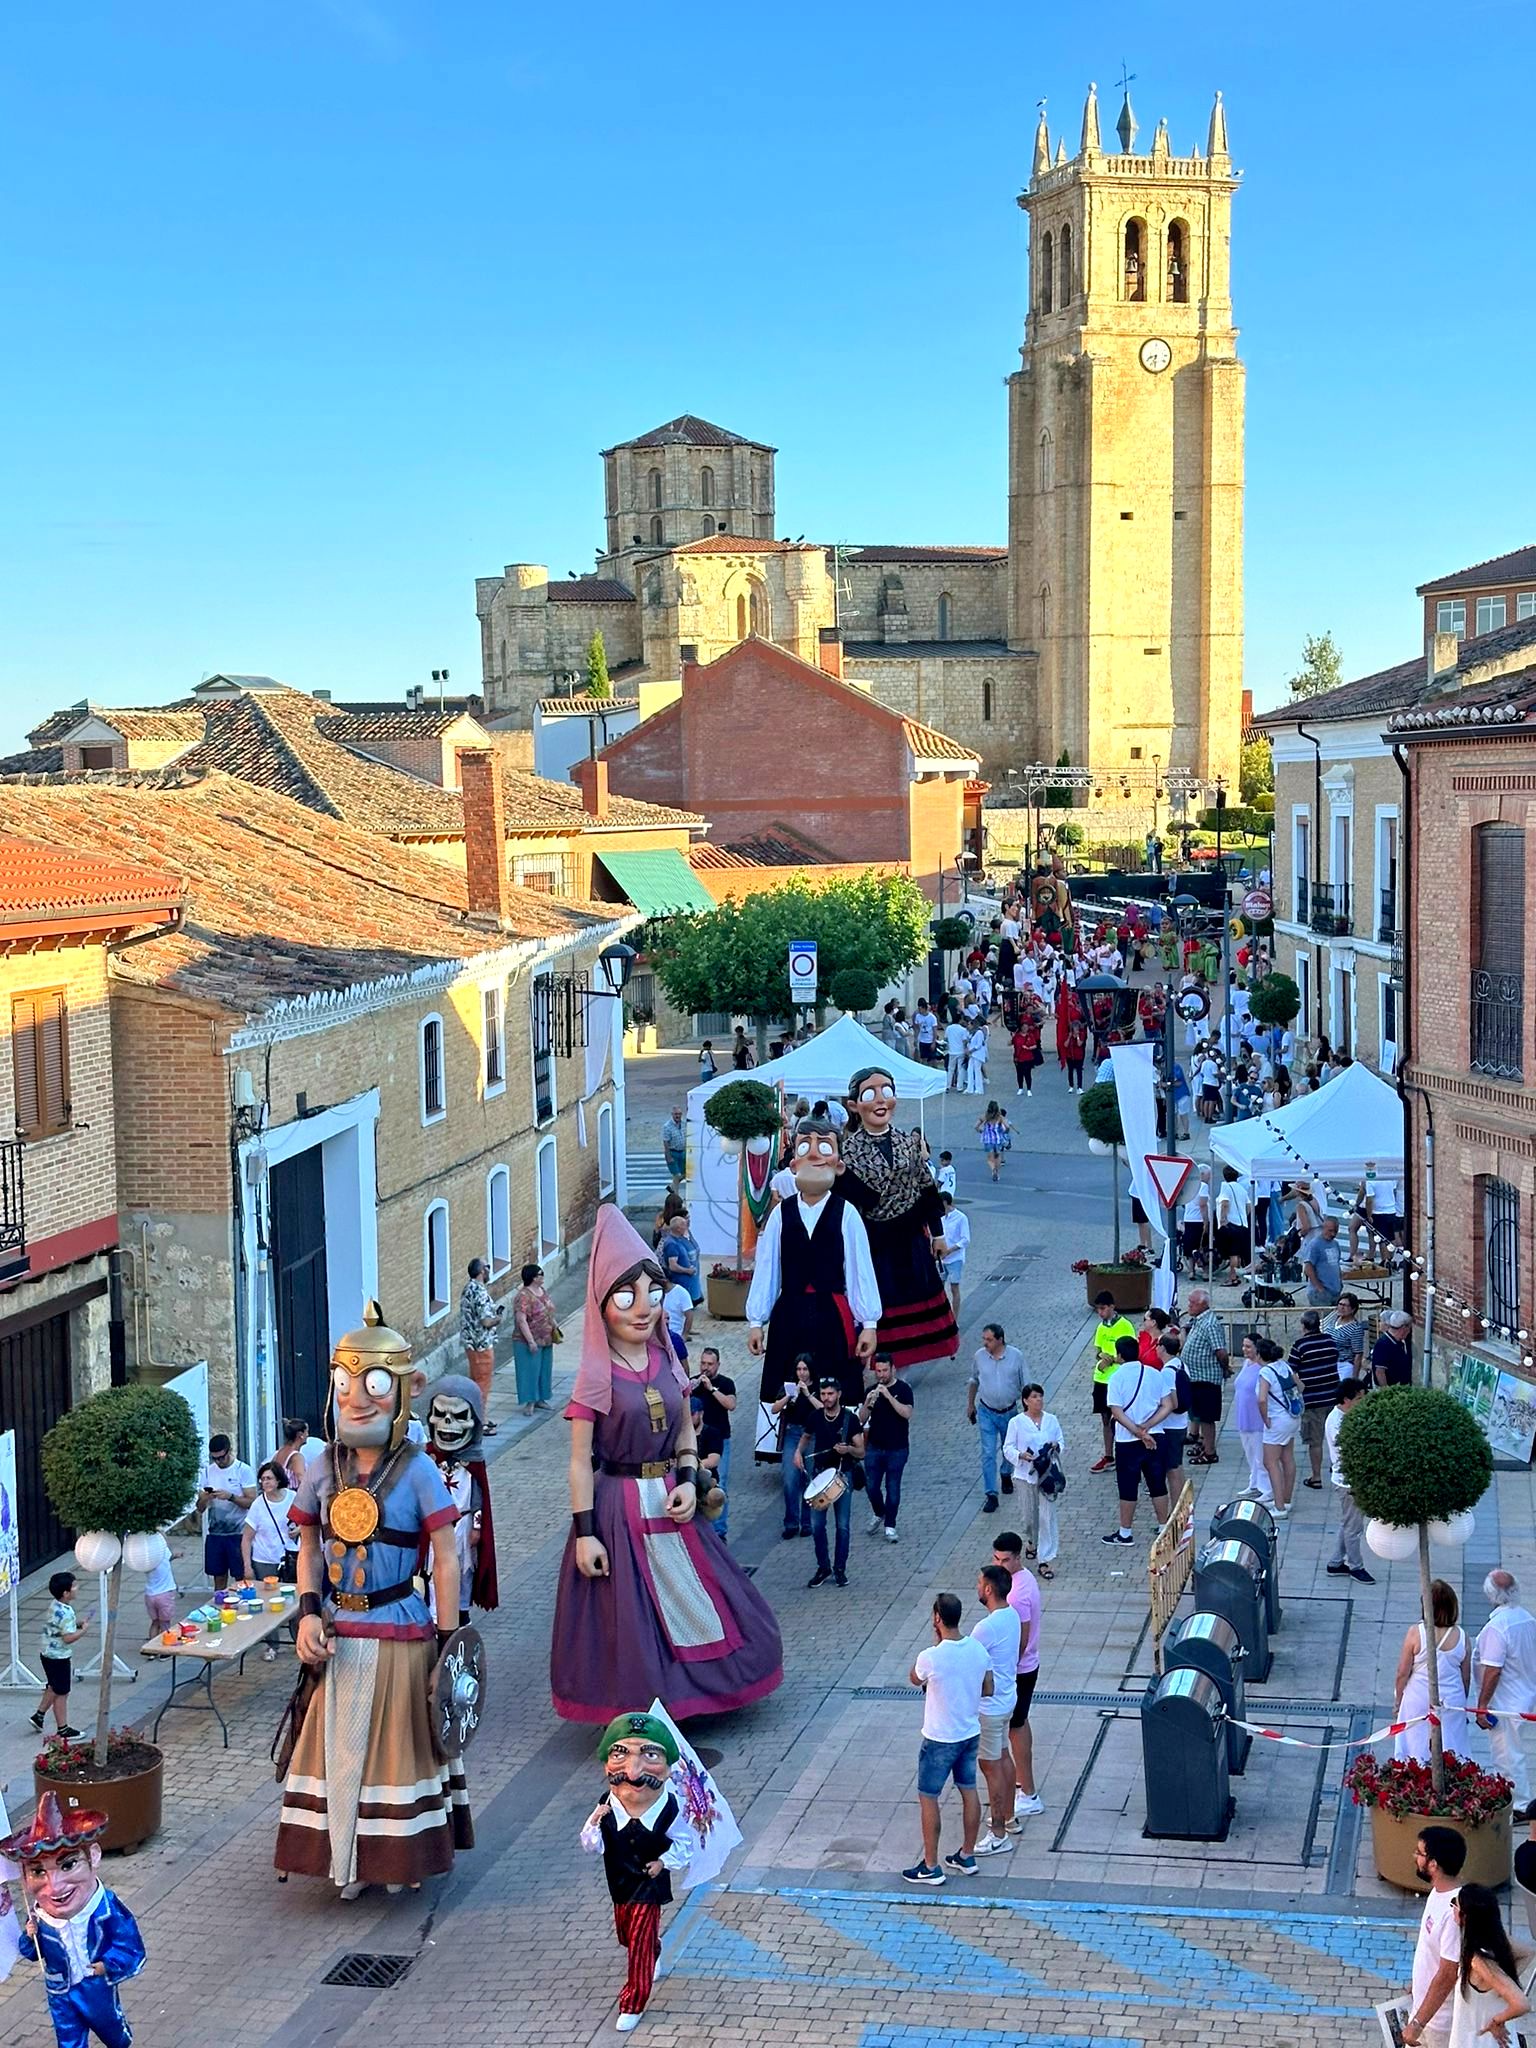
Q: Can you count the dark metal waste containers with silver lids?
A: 4